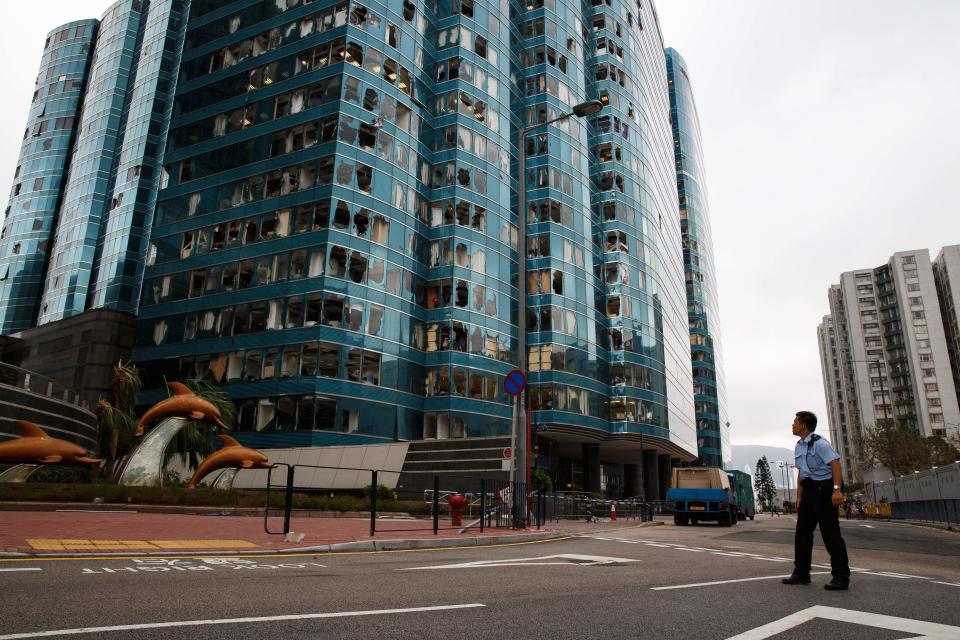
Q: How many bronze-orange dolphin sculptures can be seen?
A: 3